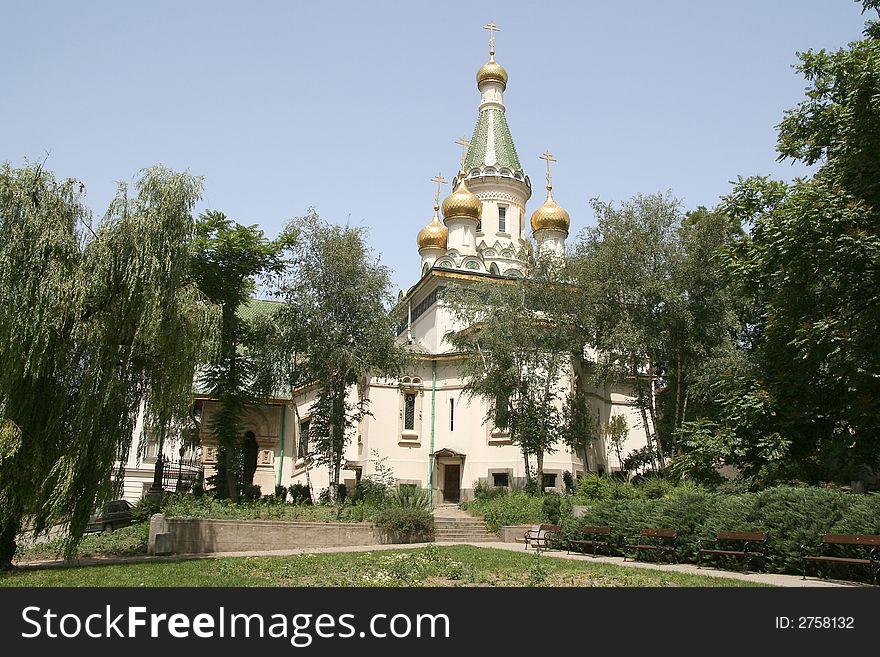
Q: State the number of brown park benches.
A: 5